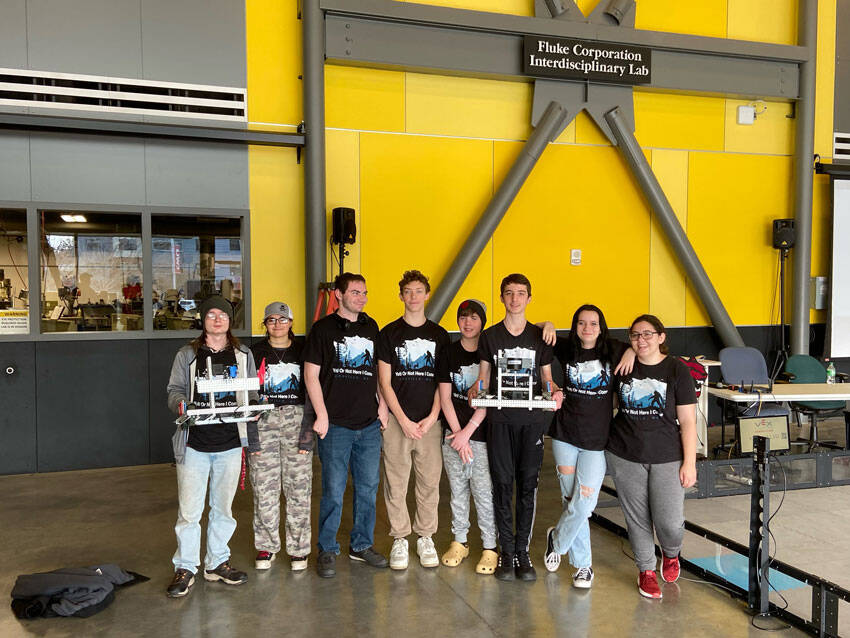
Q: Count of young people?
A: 8